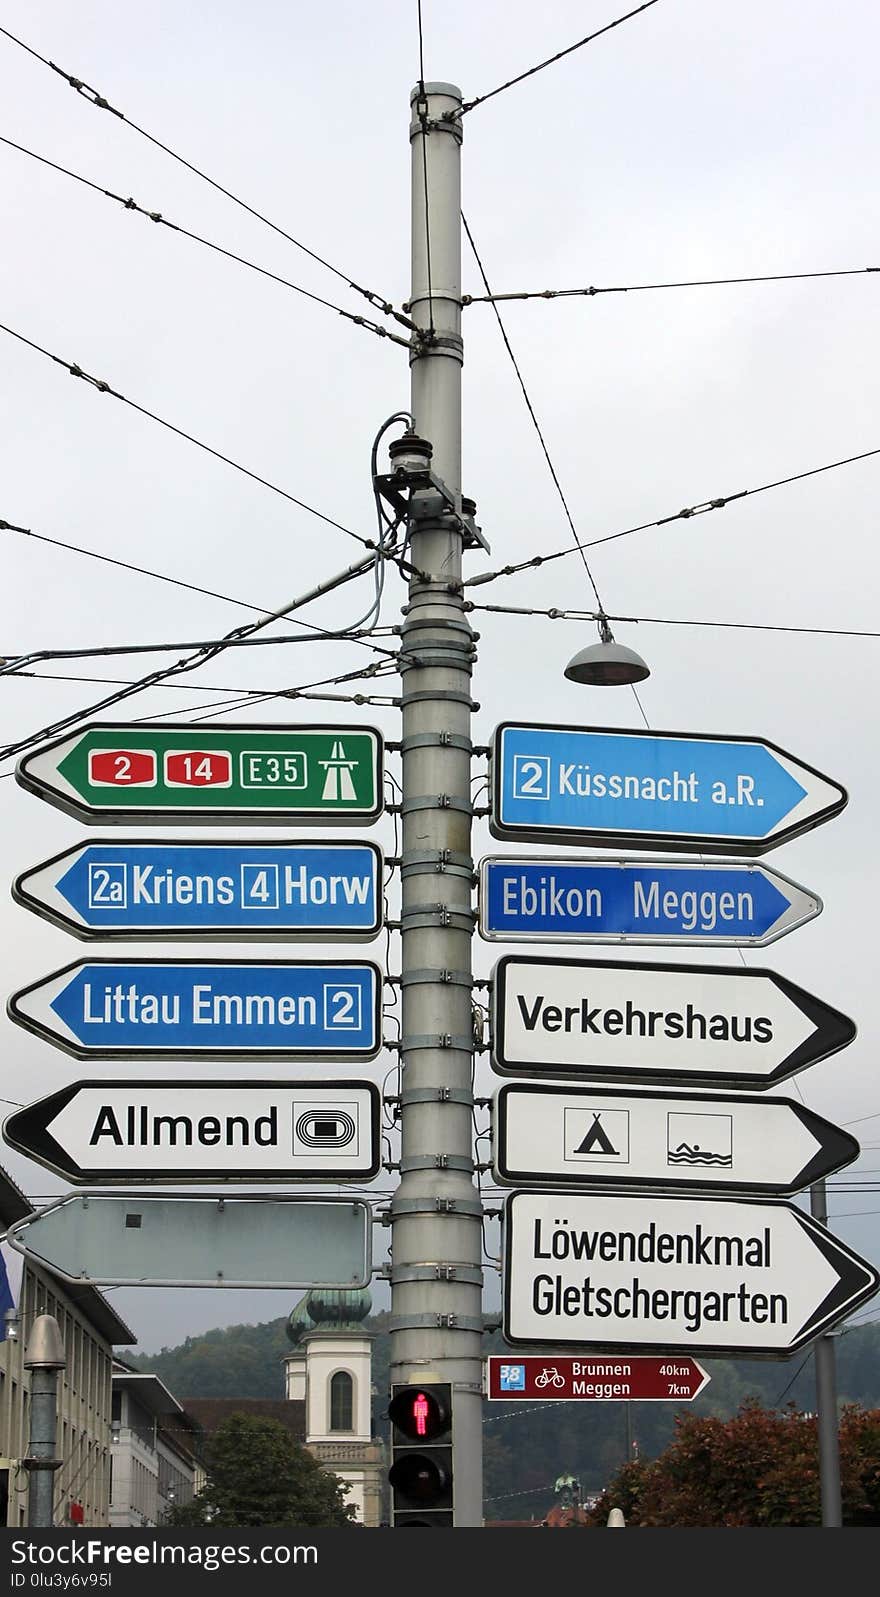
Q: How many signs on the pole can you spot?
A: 11